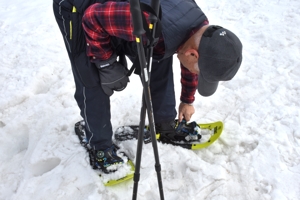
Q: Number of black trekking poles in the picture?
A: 2